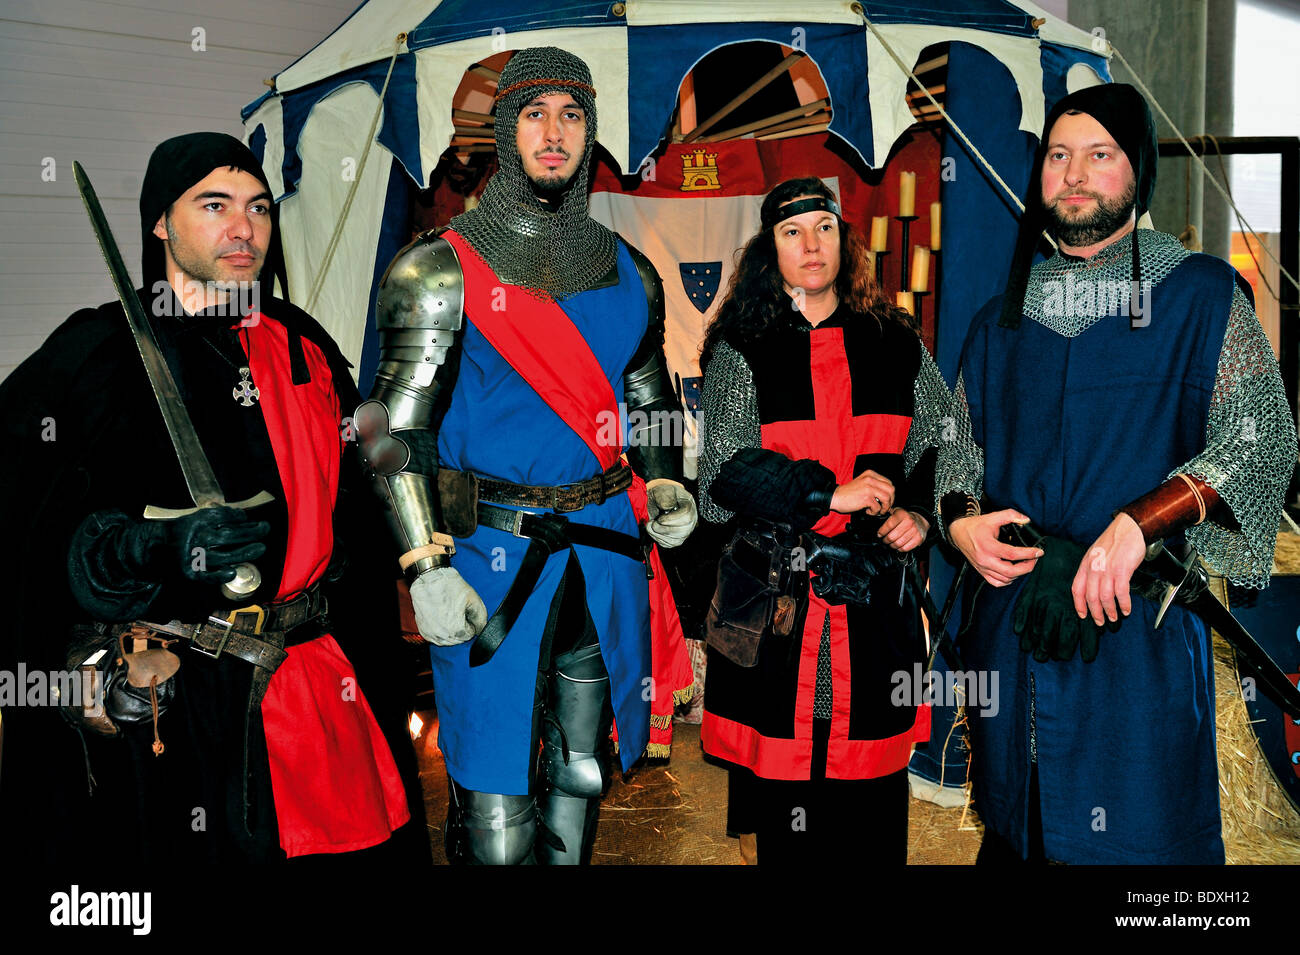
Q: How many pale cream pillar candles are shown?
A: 6